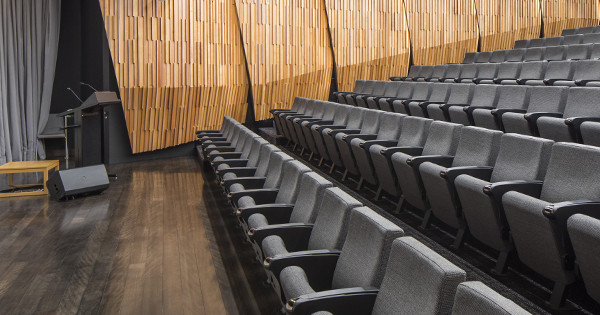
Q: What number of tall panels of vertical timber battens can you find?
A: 6